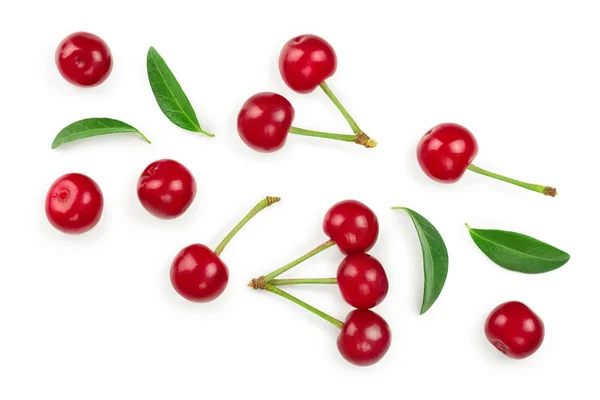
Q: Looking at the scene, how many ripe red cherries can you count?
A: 11